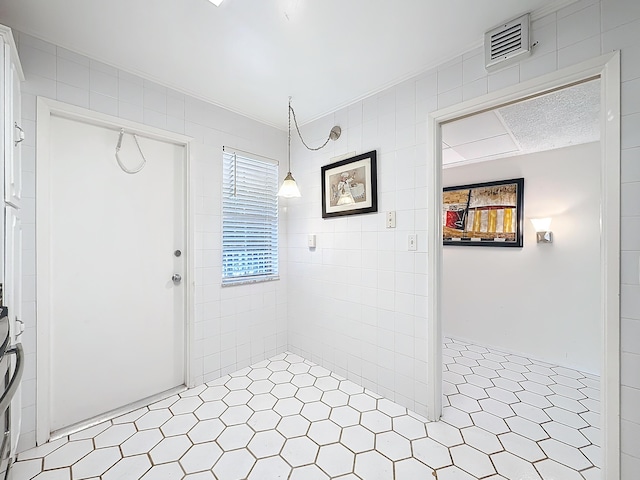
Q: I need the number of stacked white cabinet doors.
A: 2